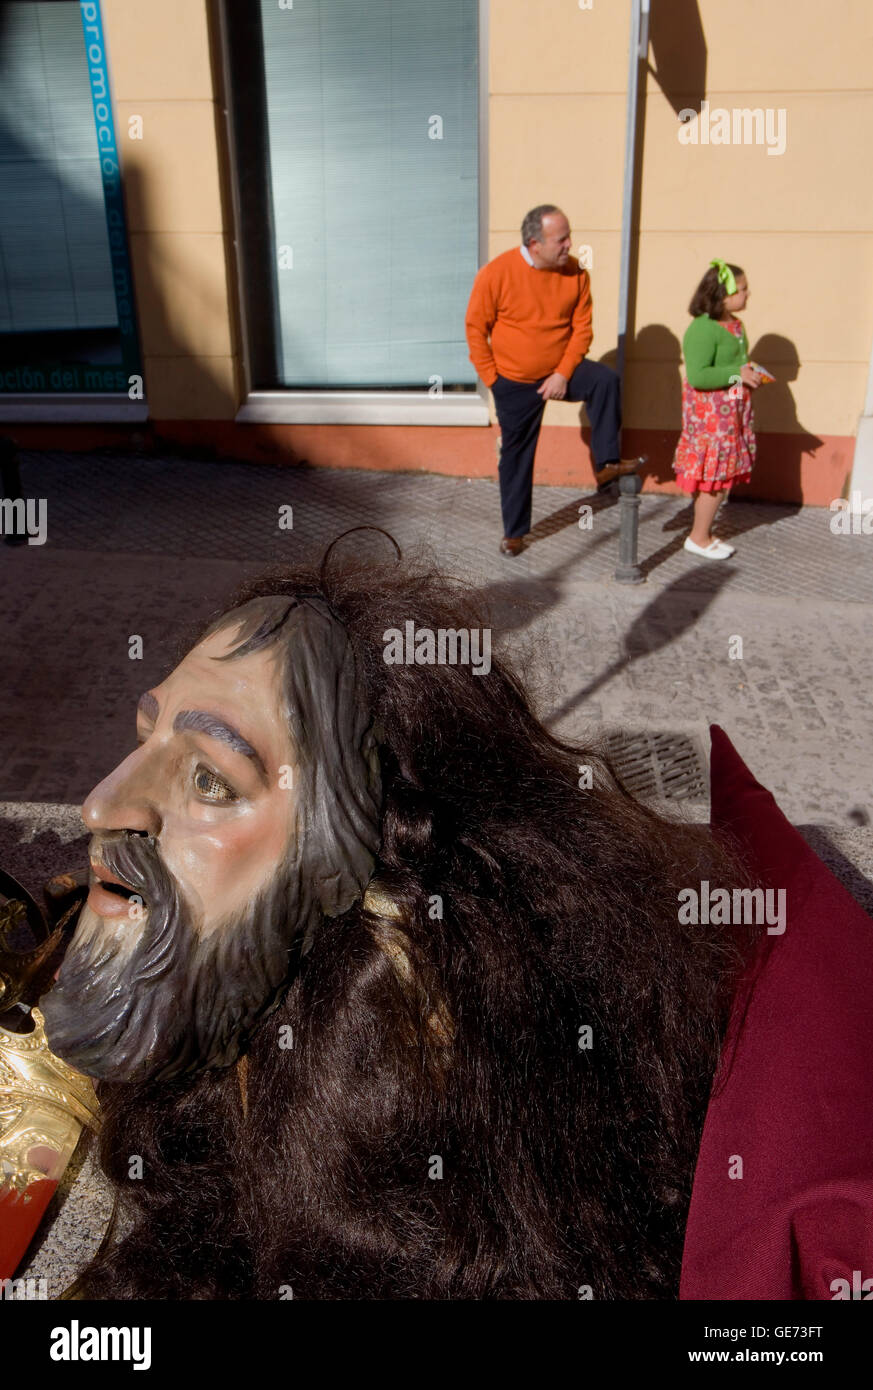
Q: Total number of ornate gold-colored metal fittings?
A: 2